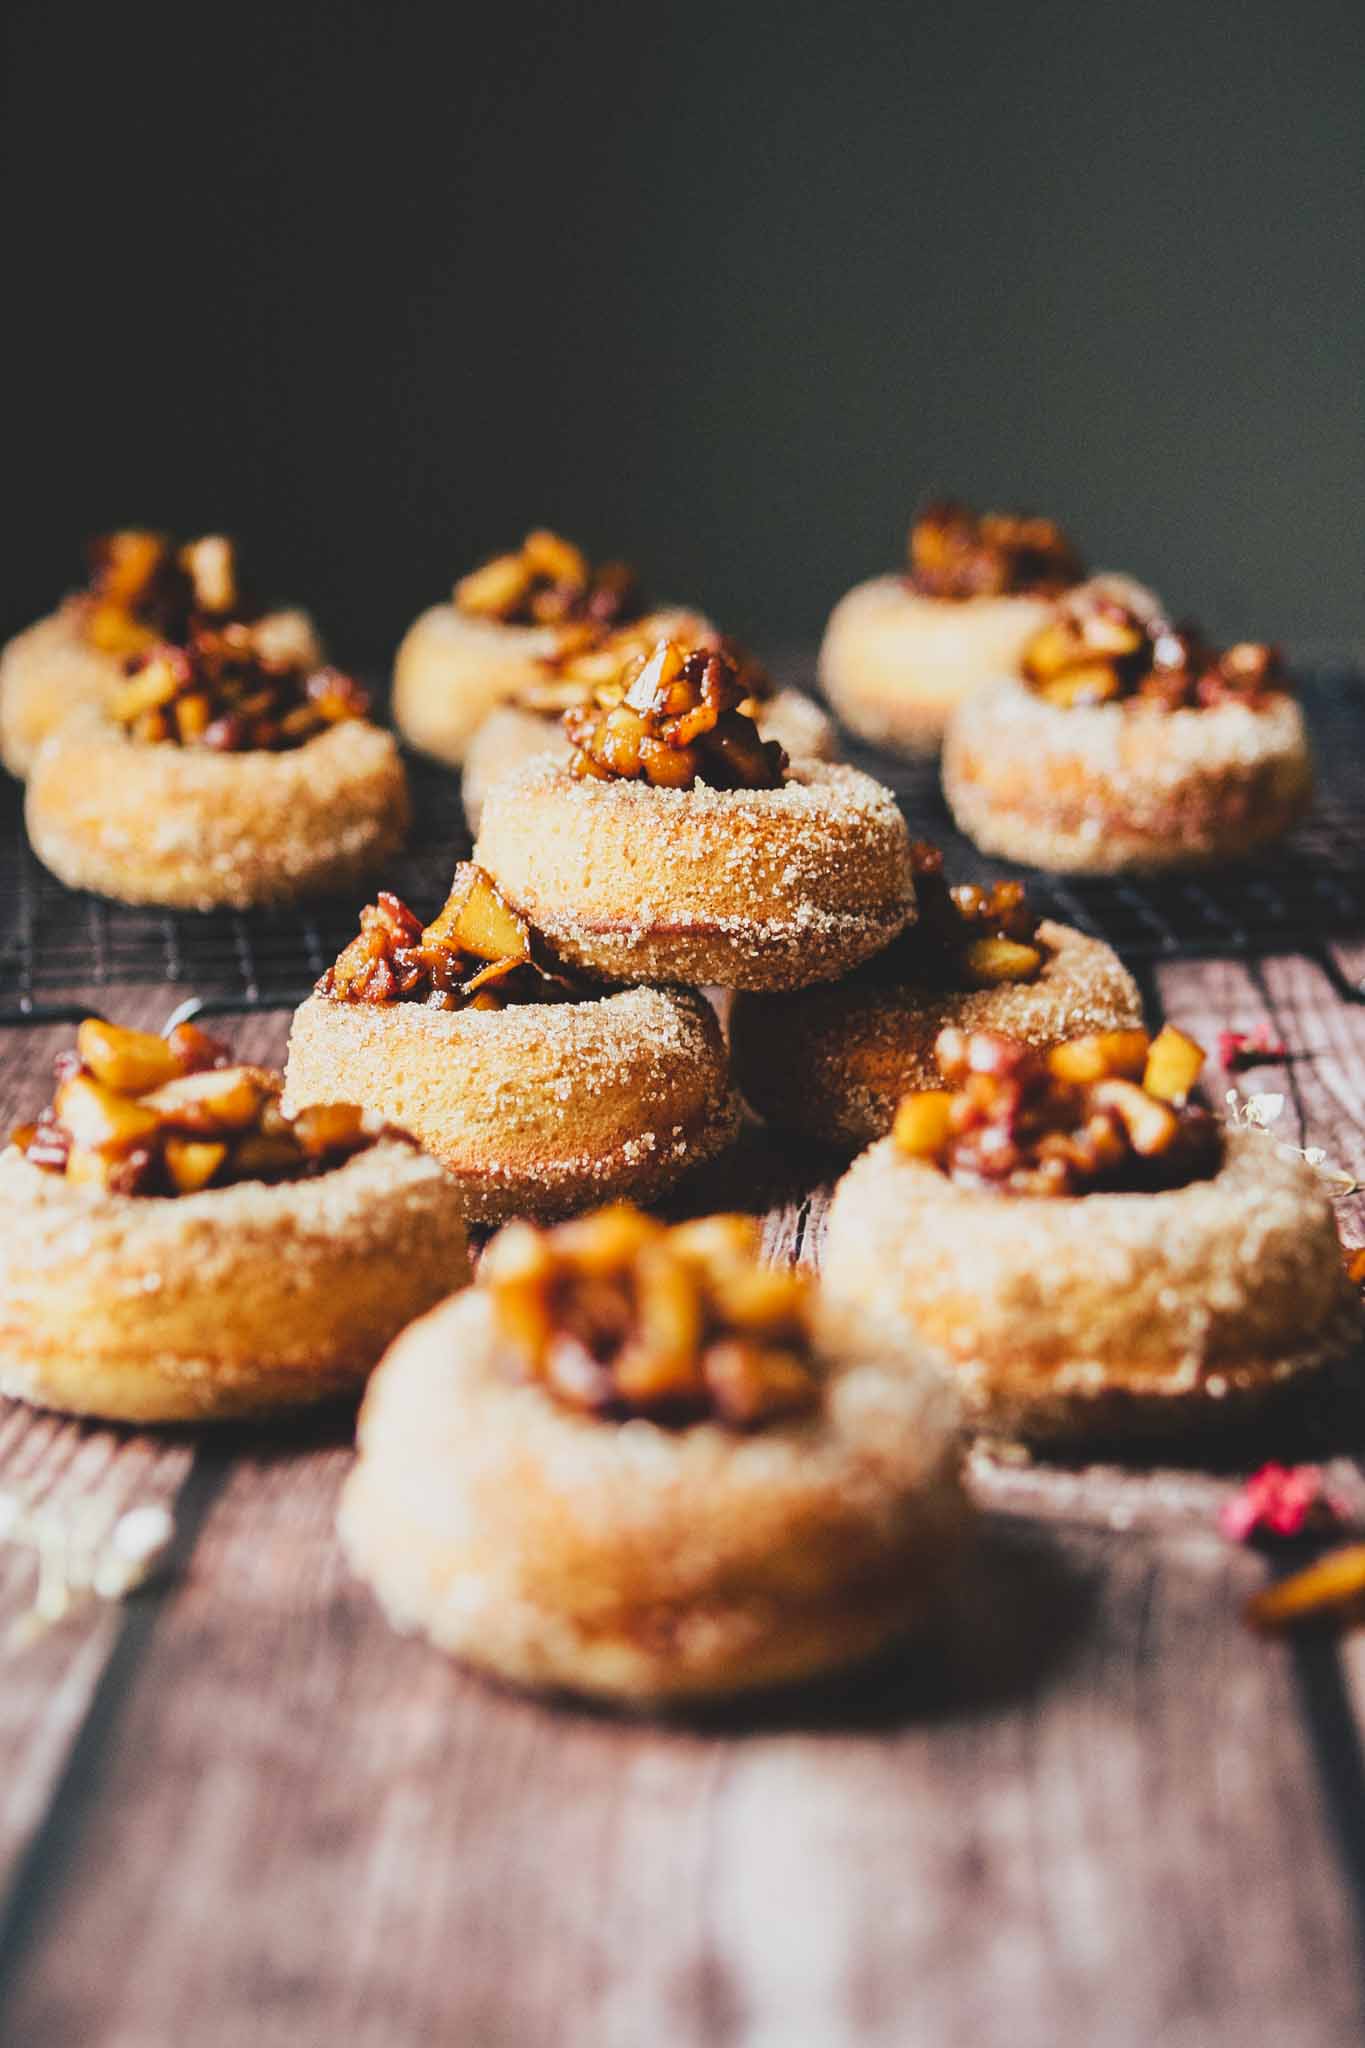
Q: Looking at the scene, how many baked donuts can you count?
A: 12